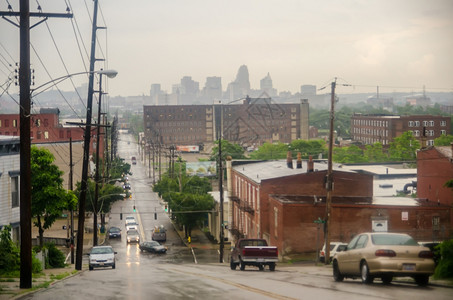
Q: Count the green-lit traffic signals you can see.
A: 2